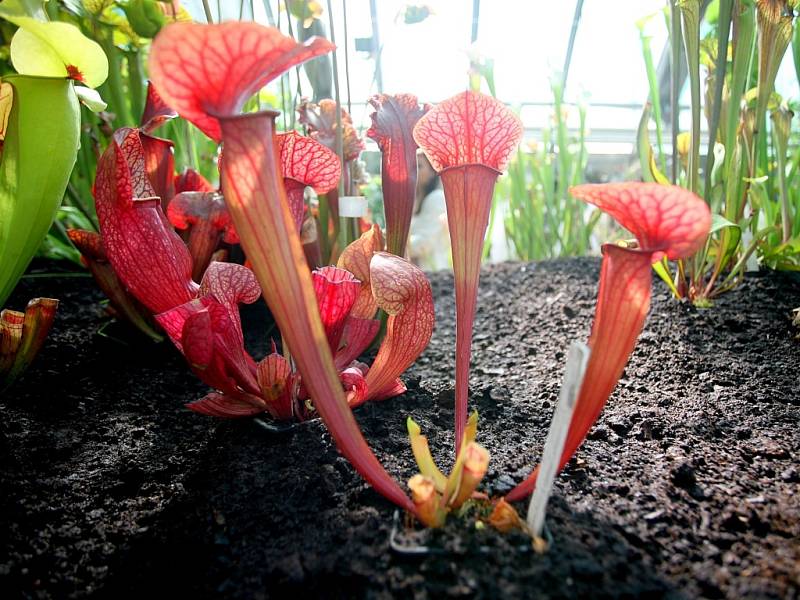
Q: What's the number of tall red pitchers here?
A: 3